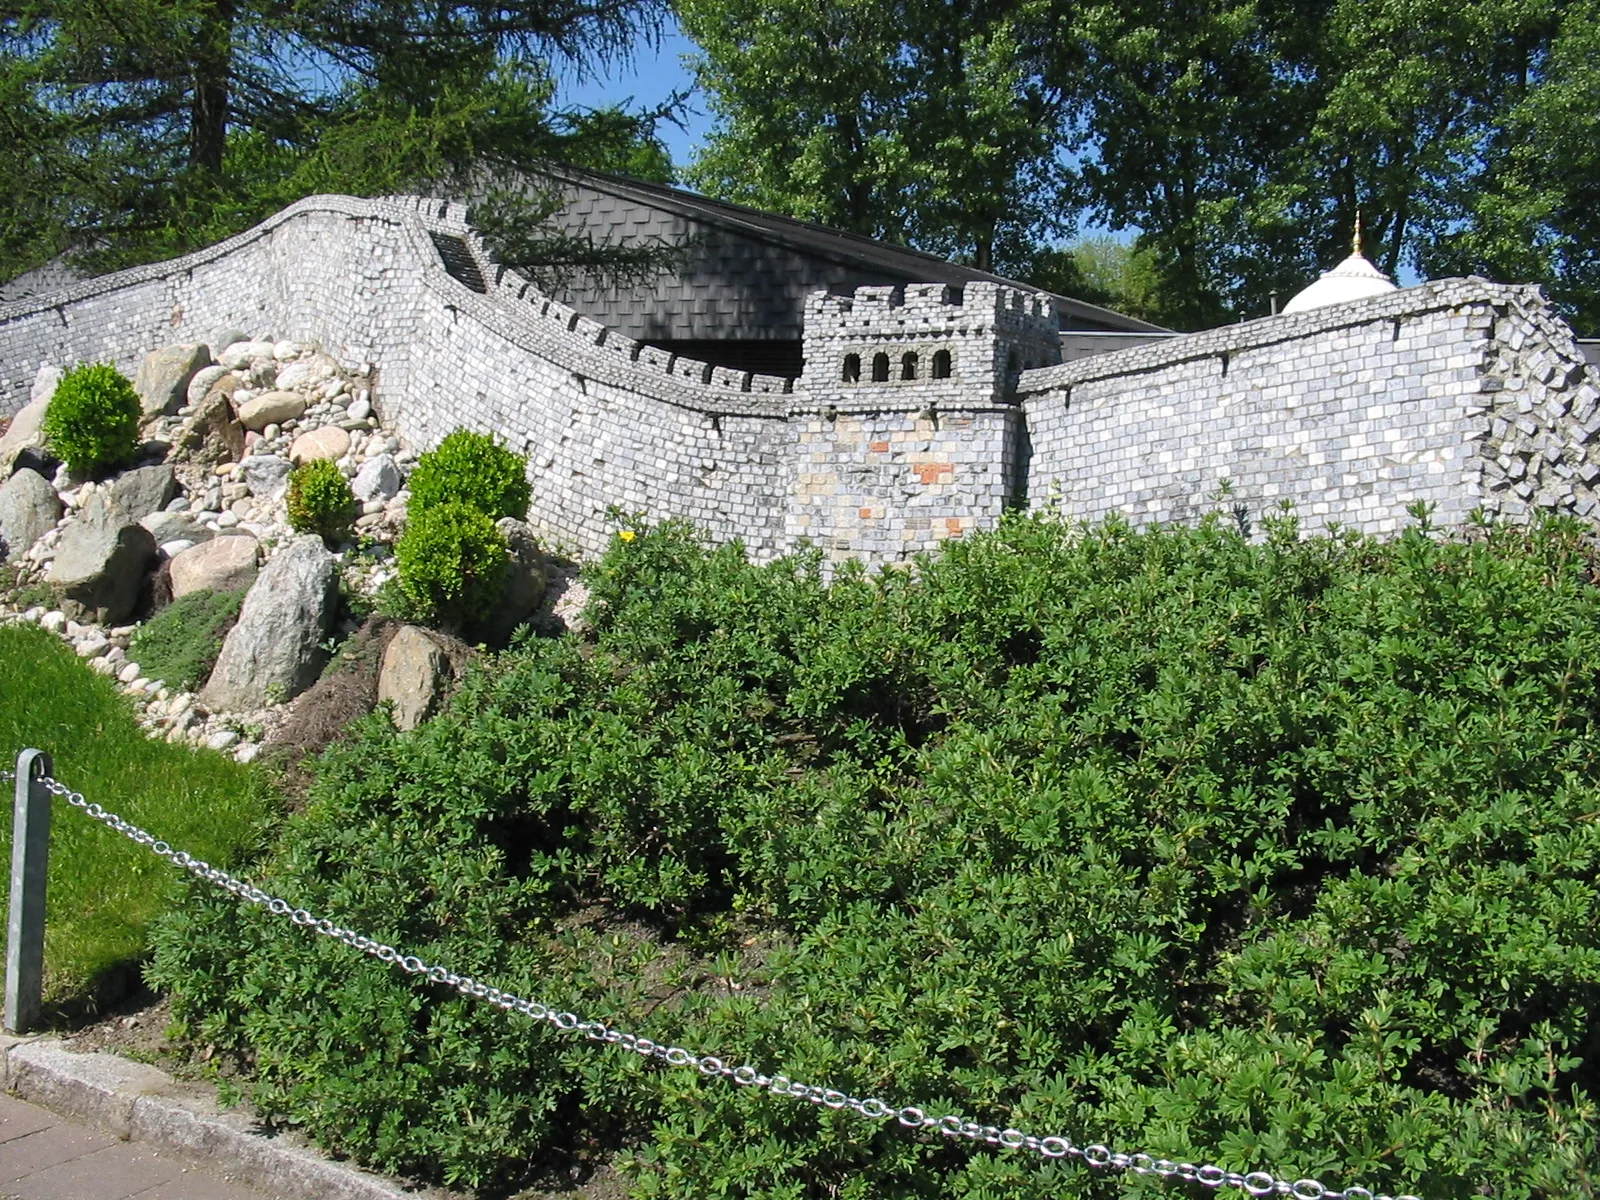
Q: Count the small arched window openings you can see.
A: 4